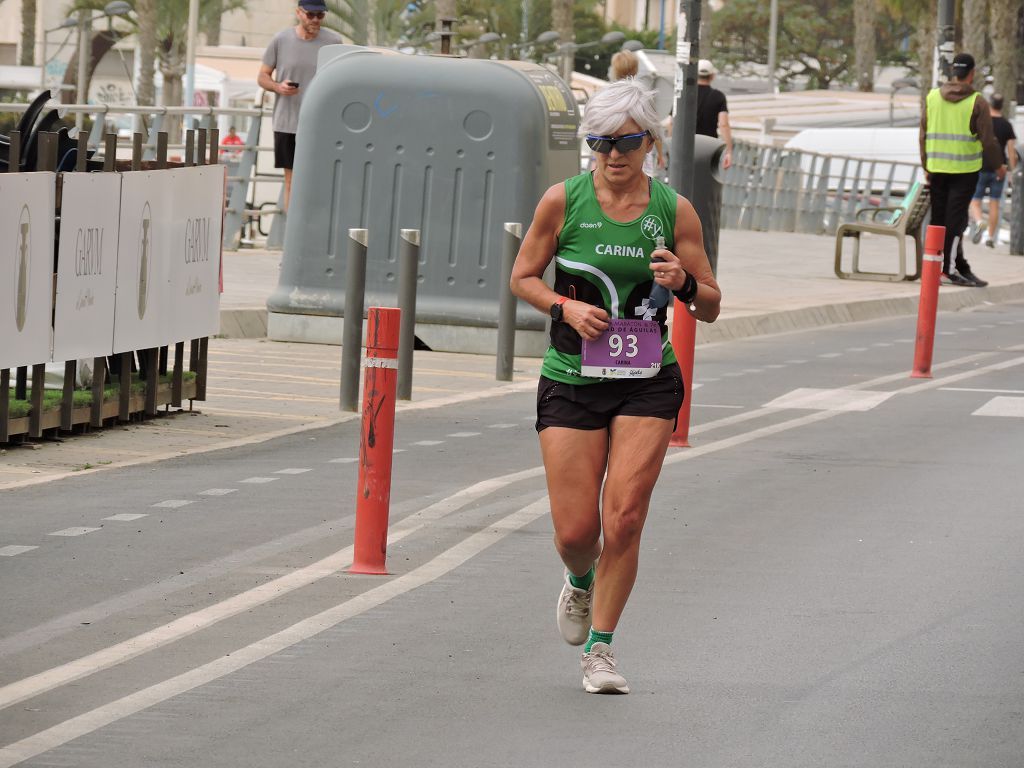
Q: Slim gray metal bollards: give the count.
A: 3